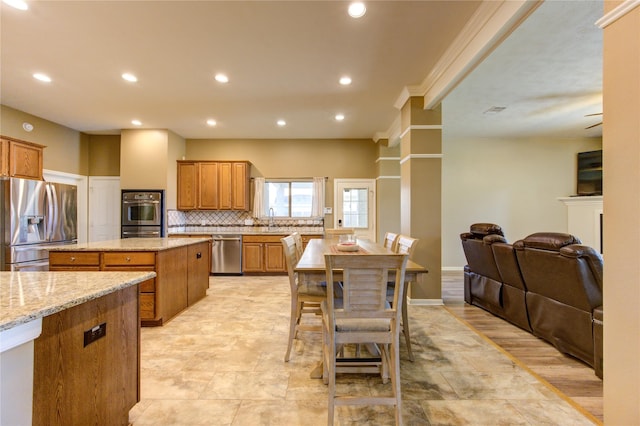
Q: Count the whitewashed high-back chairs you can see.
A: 6